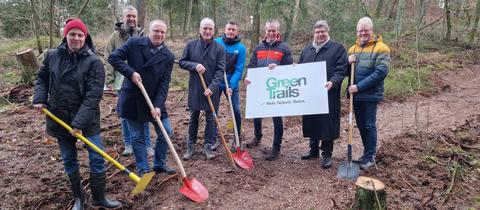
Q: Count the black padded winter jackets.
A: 1